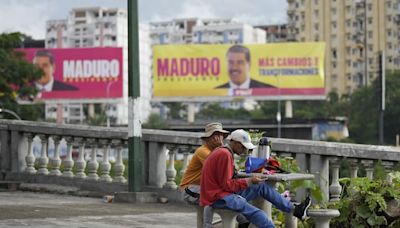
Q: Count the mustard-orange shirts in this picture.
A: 1